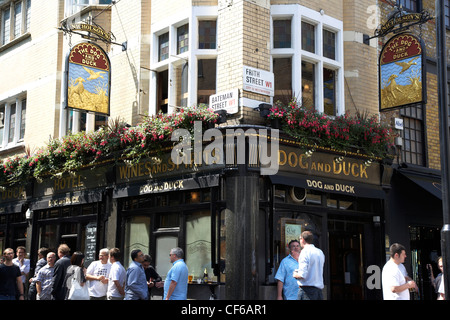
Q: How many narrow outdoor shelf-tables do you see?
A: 1